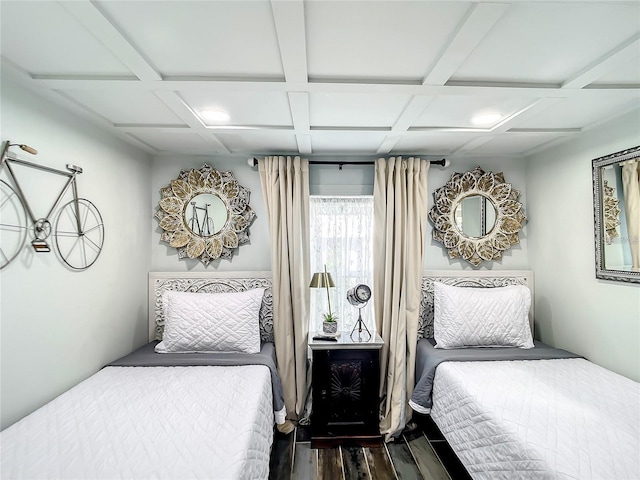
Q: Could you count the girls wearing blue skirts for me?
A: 0